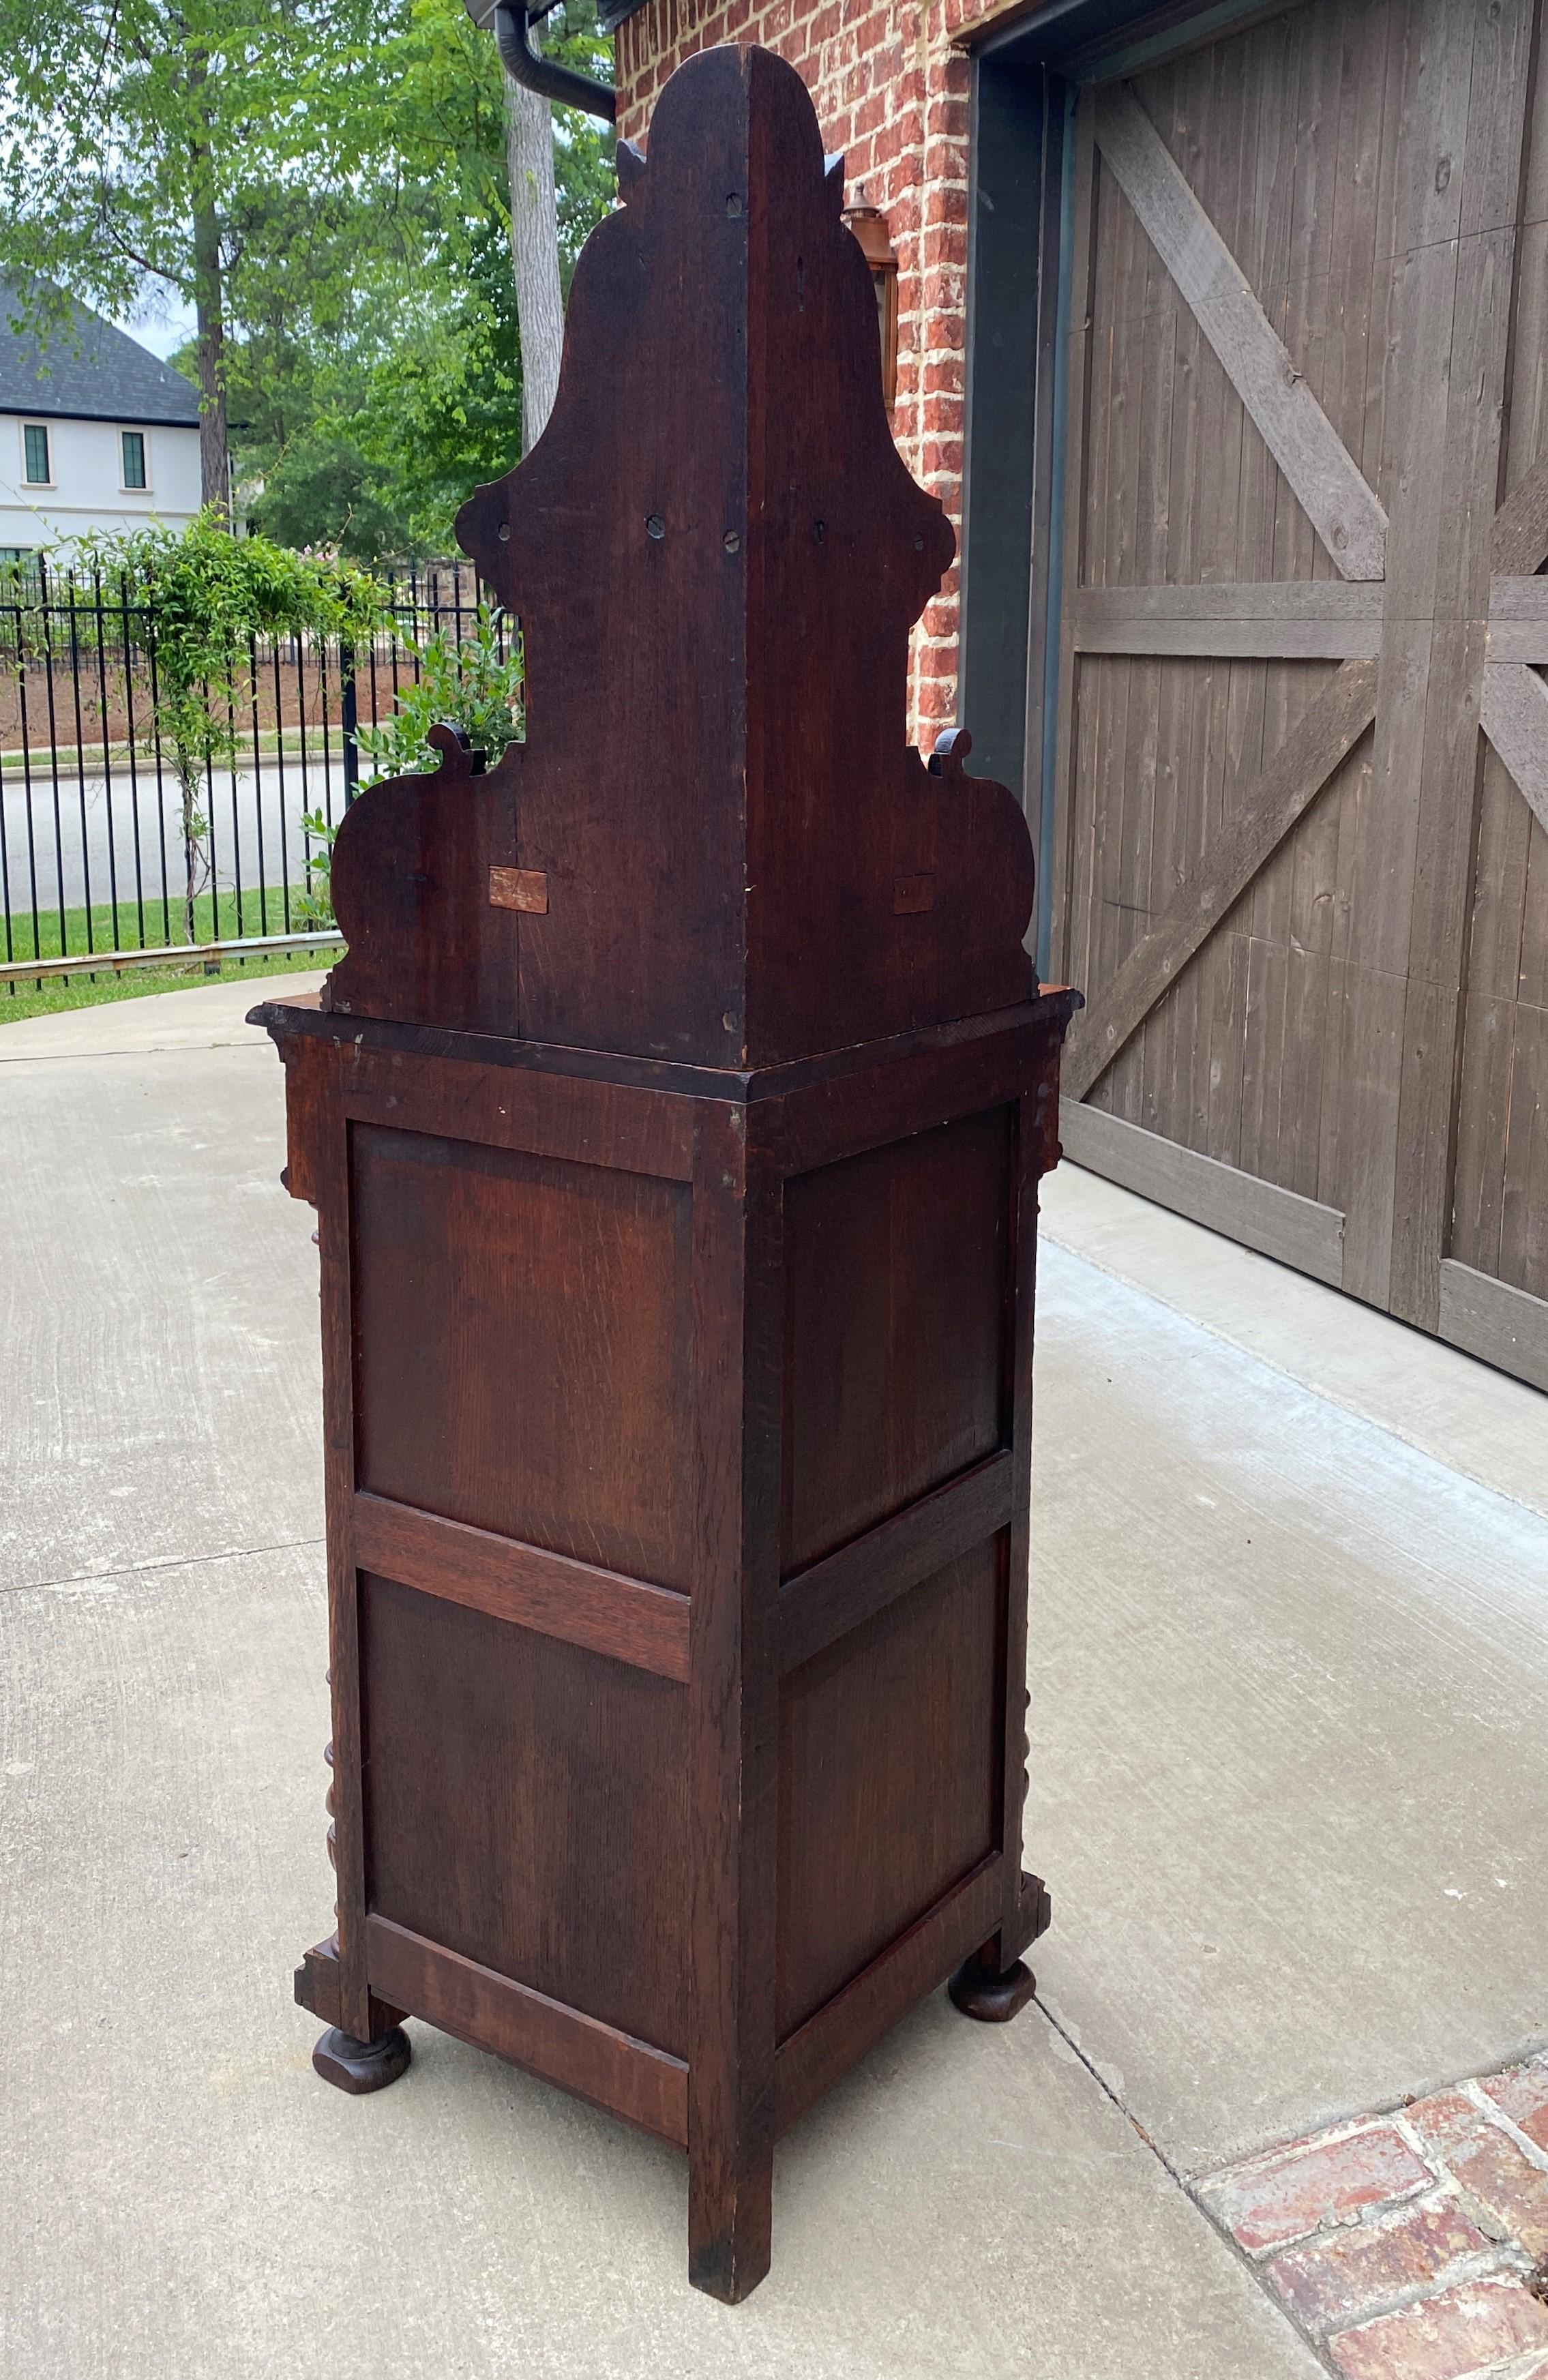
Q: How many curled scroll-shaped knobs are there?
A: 2